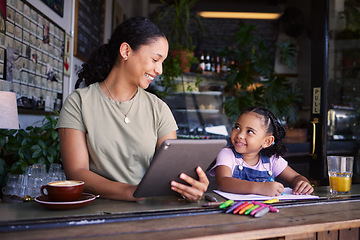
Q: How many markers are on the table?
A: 11